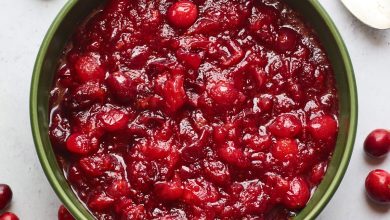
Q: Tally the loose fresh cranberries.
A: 5